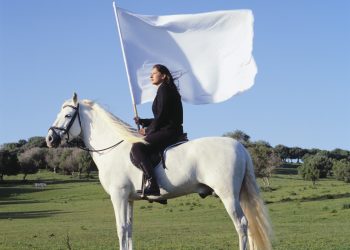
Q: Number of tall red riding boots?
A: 0